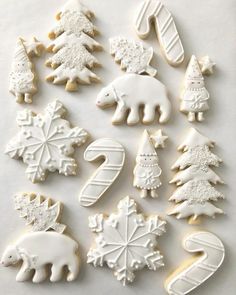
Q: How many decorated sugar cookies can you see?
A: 12